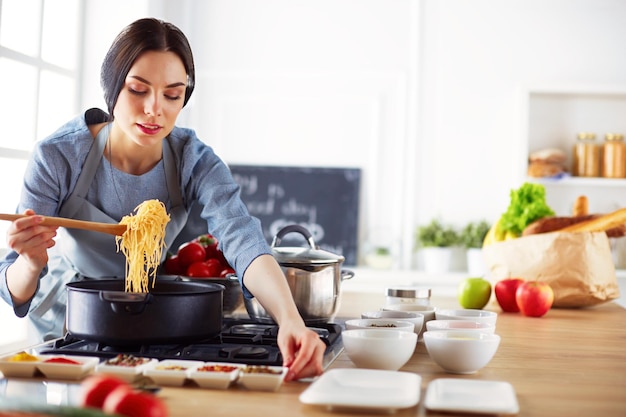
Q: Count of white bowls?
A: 7